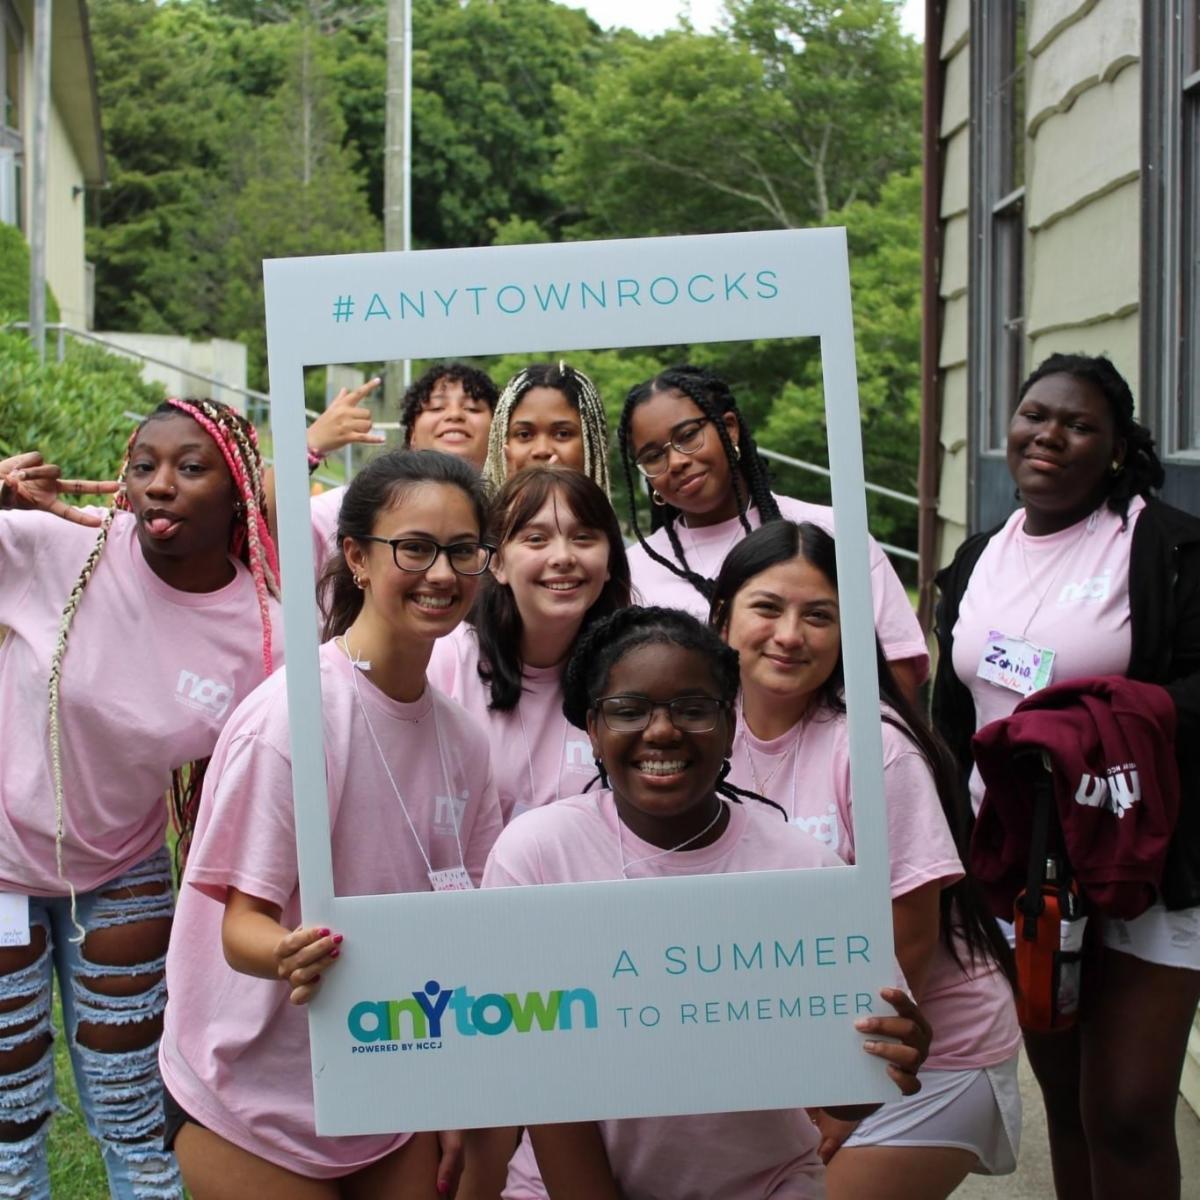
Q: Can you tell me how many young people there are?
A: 9